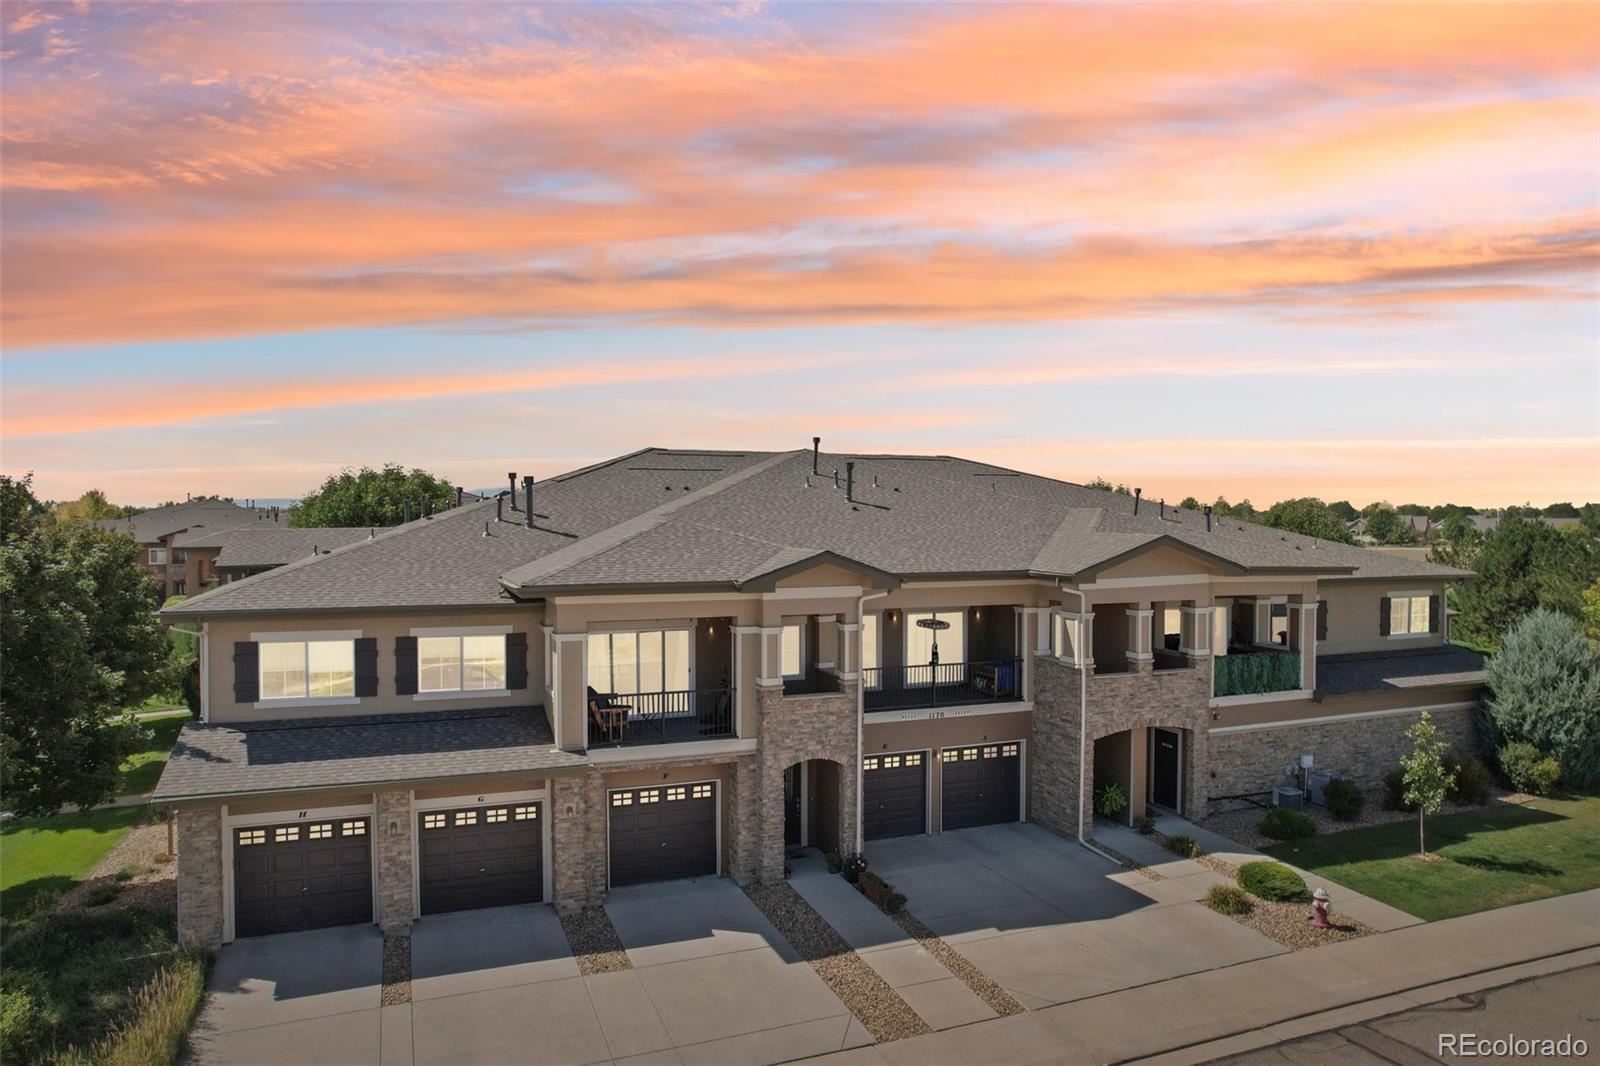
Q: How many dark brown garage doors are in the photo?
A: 5